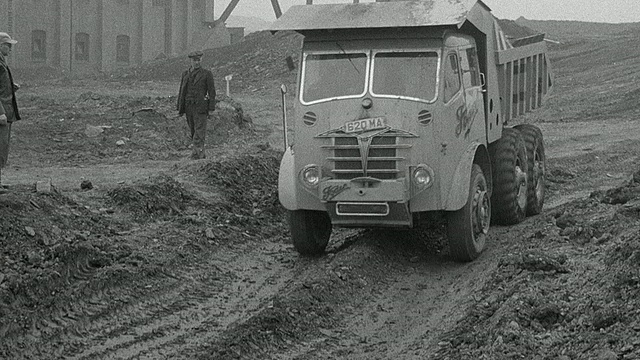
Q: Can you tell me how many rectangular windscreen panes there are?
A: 2